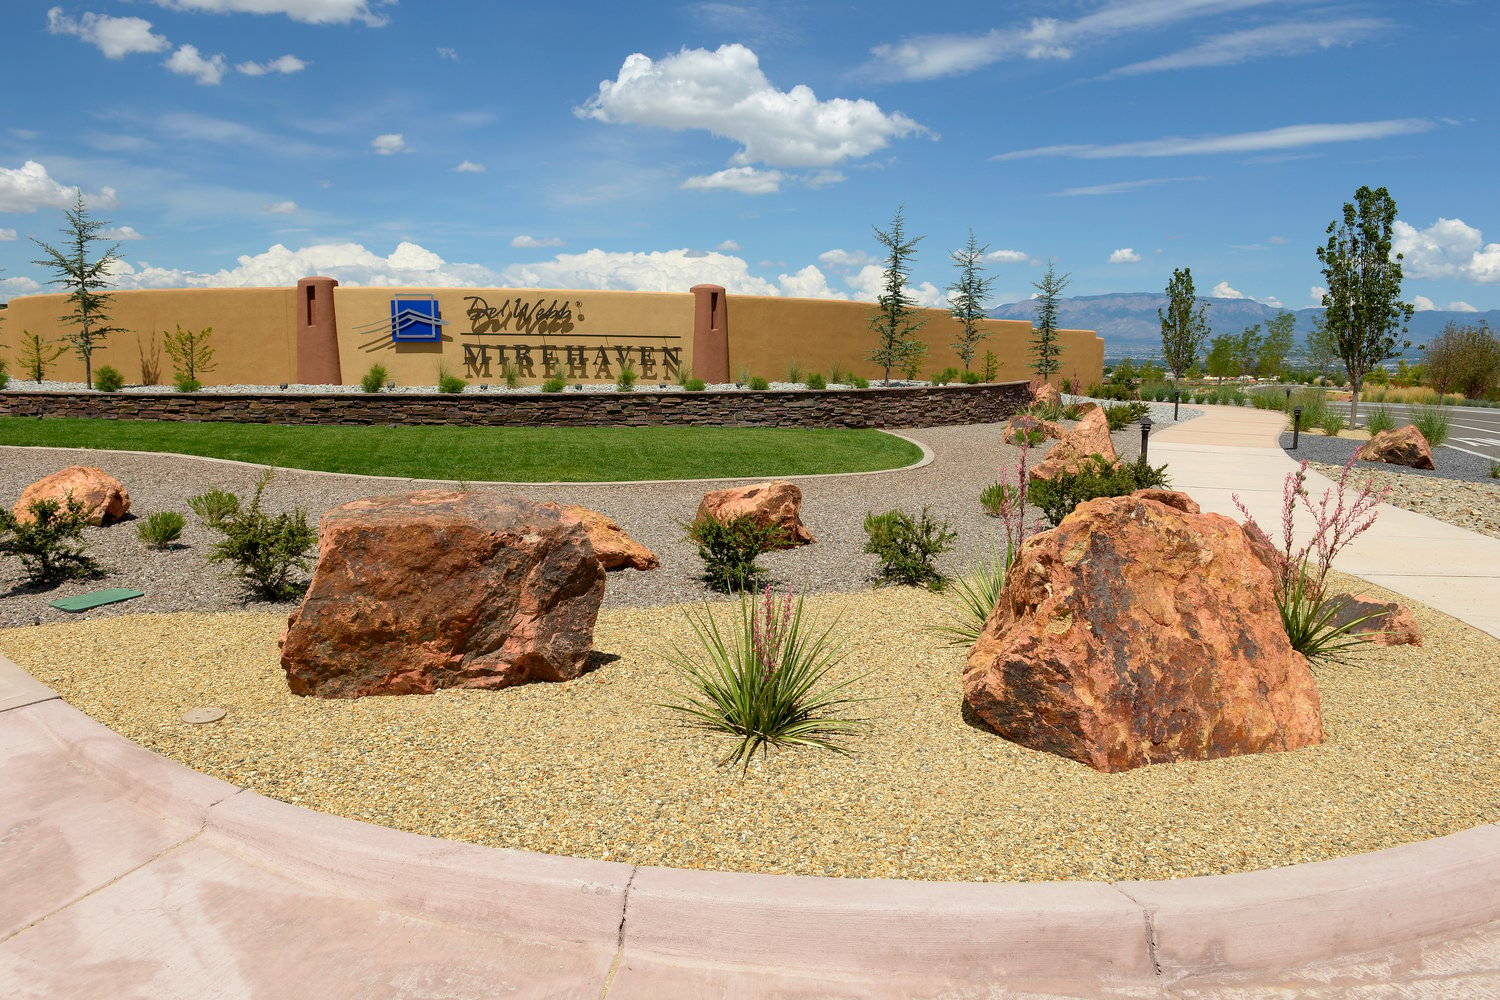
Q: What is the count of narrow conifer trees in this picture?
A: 4